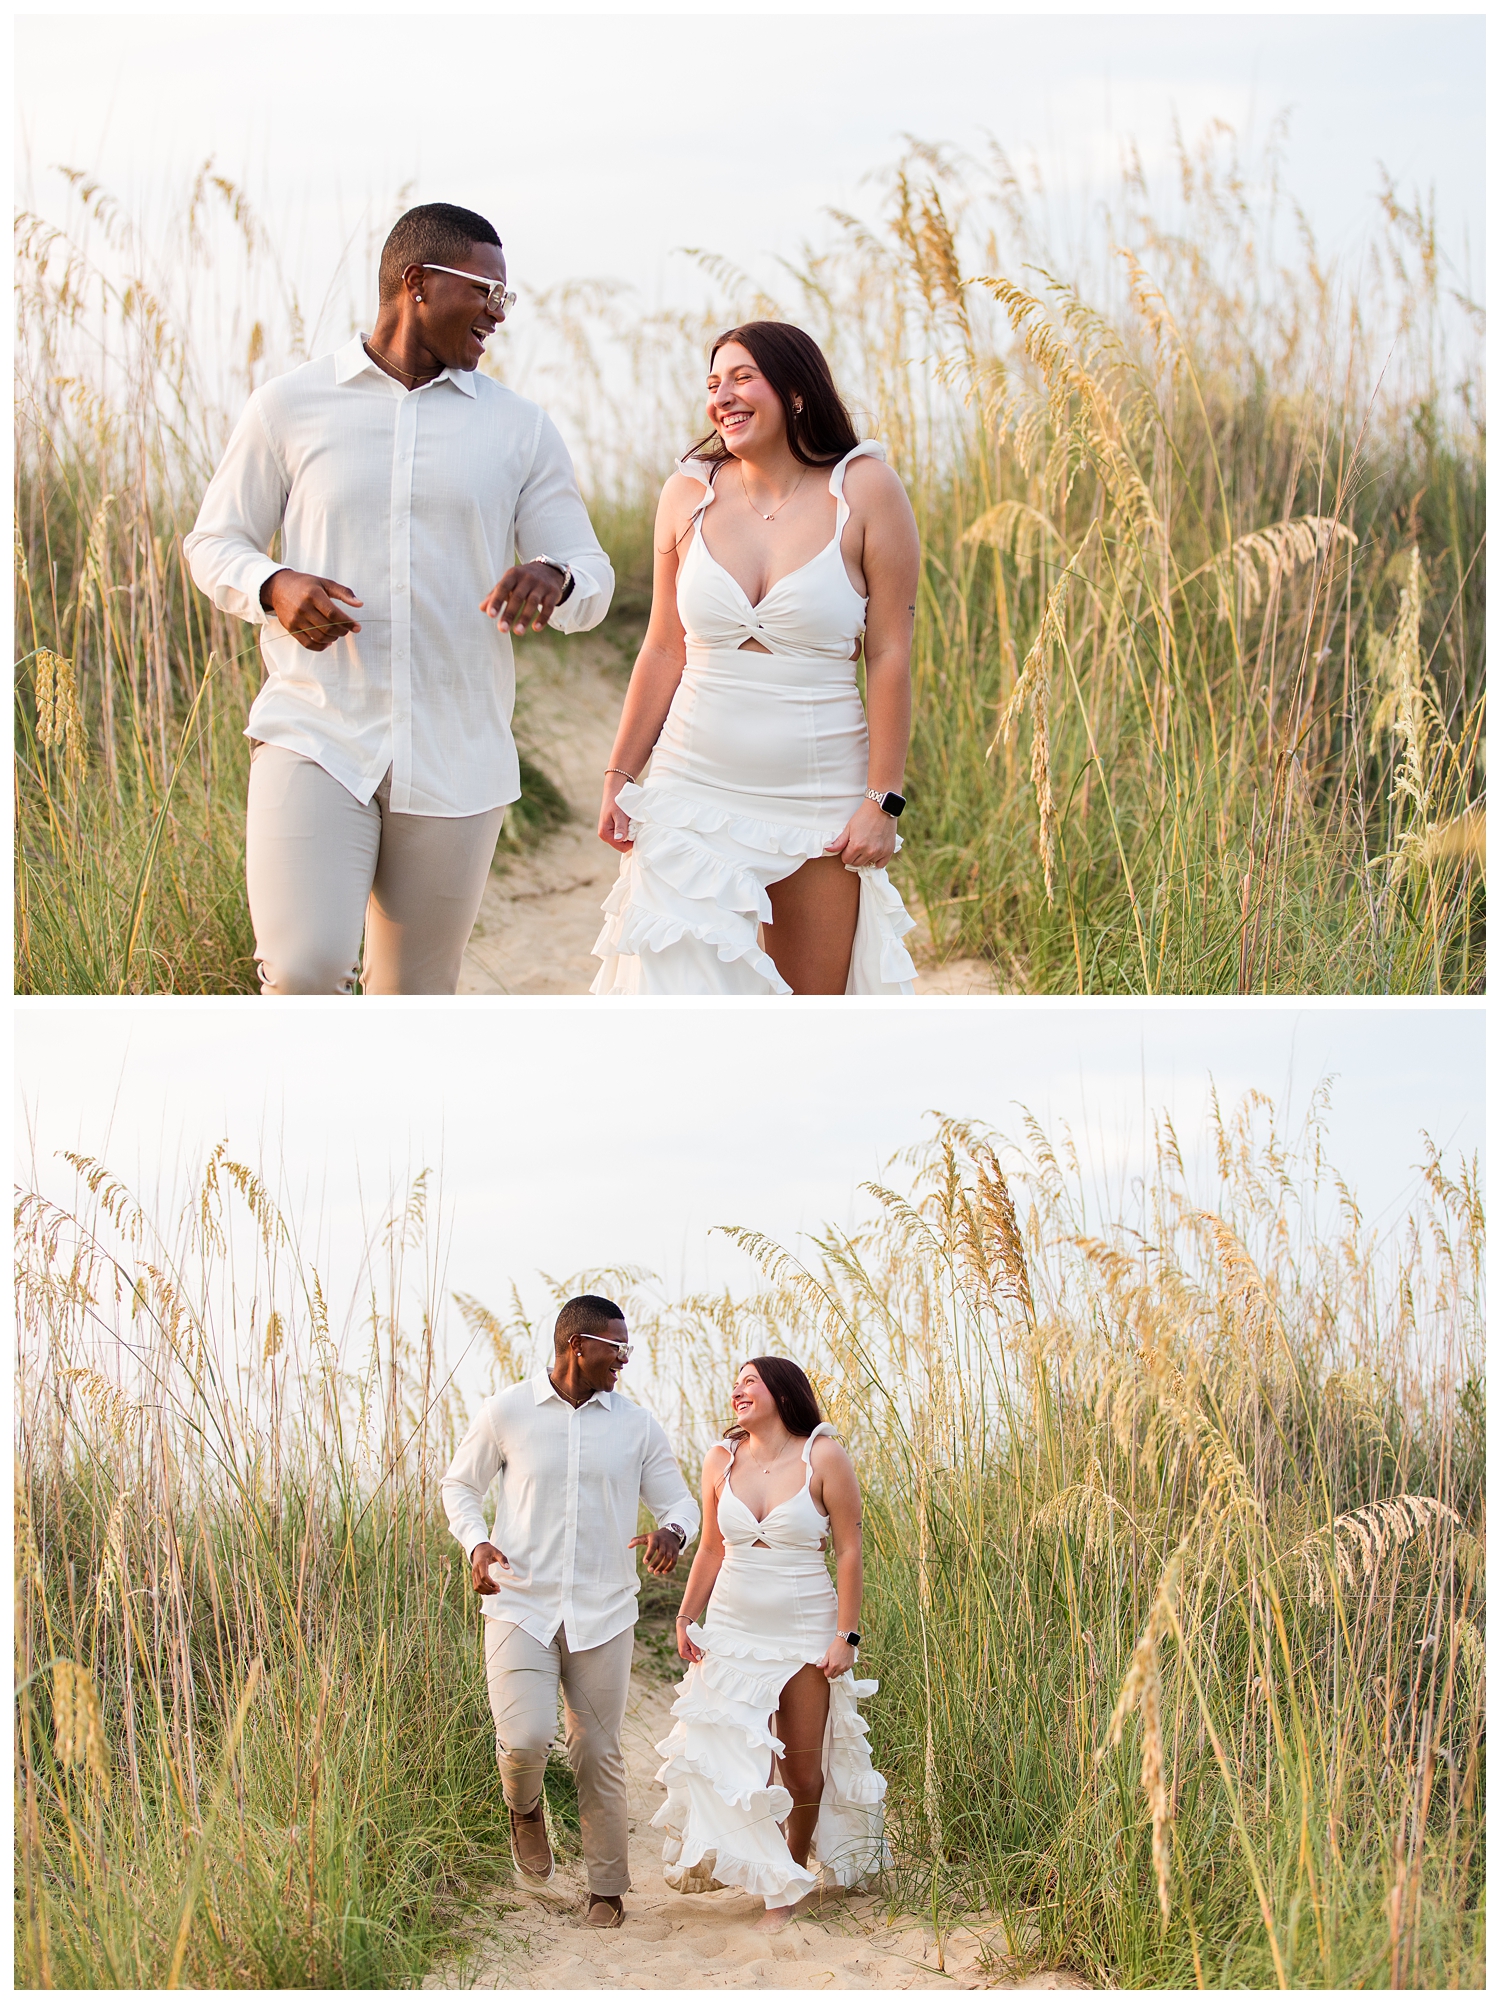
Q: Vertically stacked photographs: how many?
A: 2